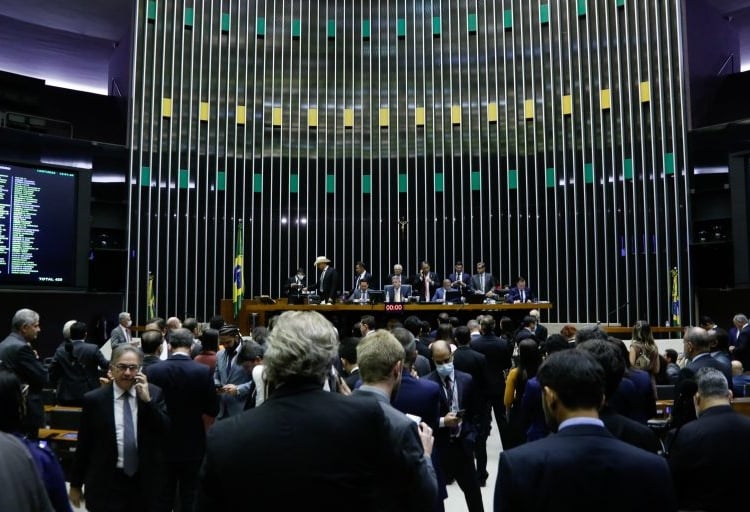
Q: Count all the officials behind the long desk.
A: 11